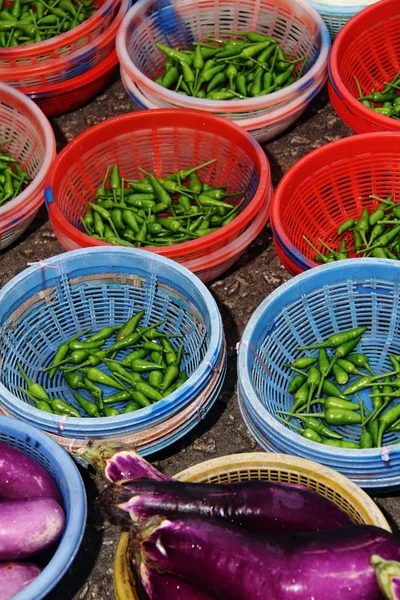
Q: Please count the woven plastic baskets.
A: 11